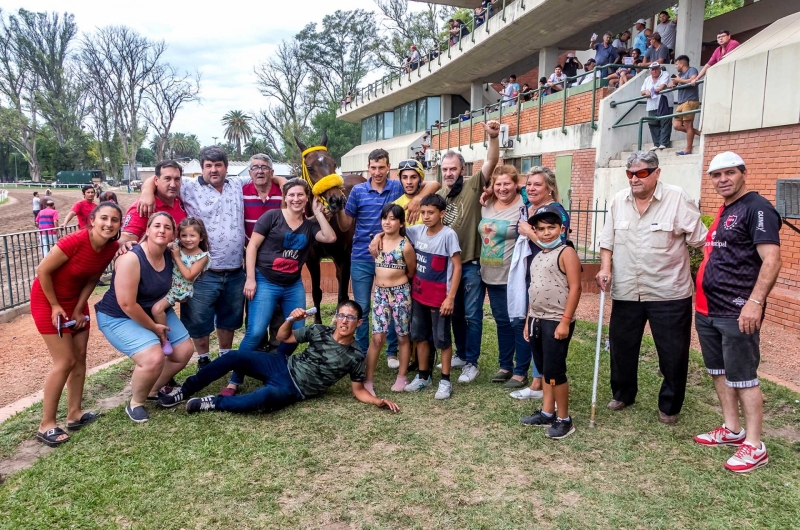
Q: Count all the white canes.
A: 1